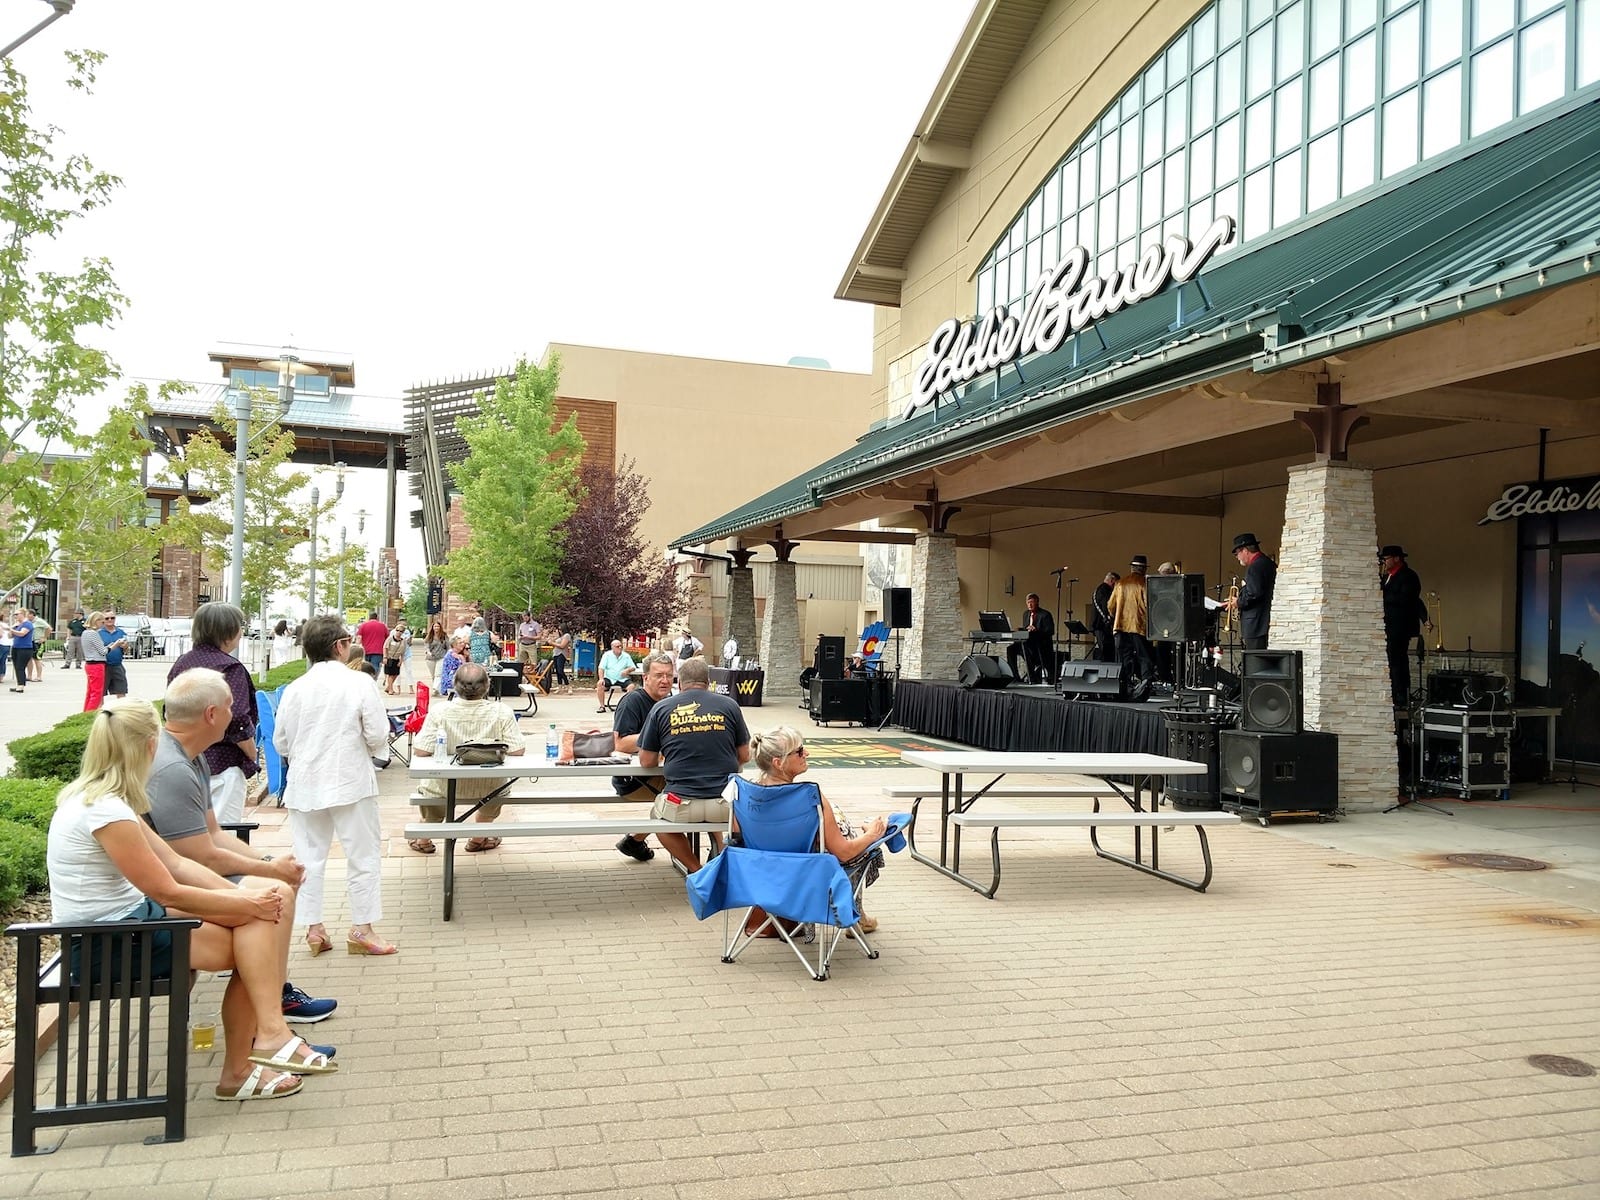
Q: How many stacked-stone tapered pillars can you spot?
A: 4